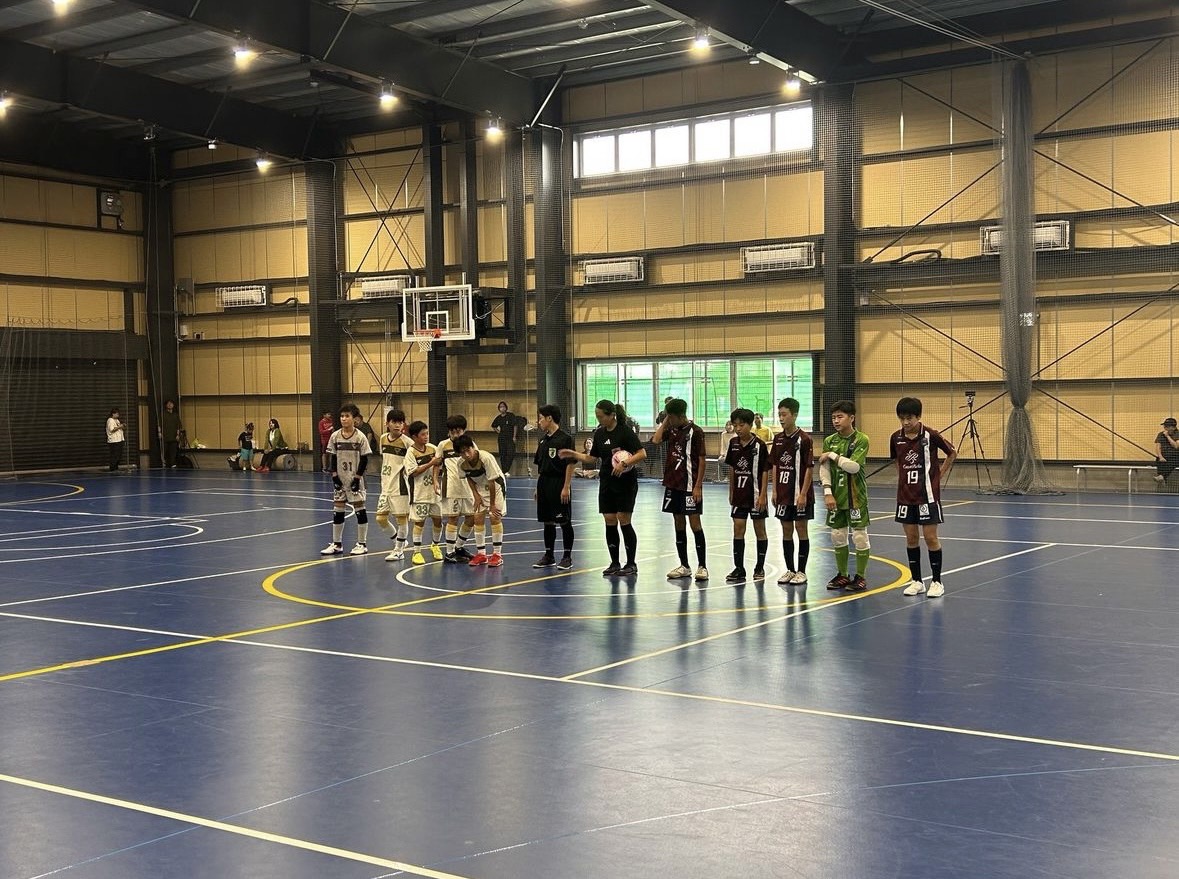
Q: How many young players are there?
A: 10